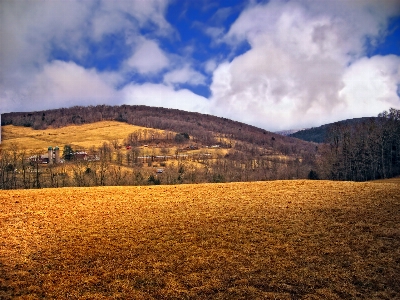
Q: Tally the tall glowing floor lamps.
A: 0